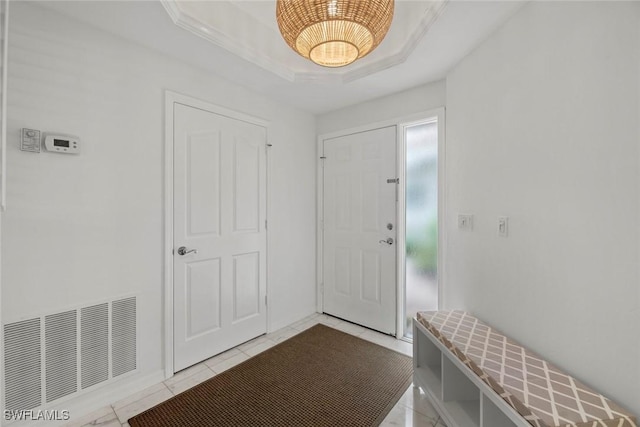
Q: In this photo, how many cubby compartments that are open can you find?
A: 3